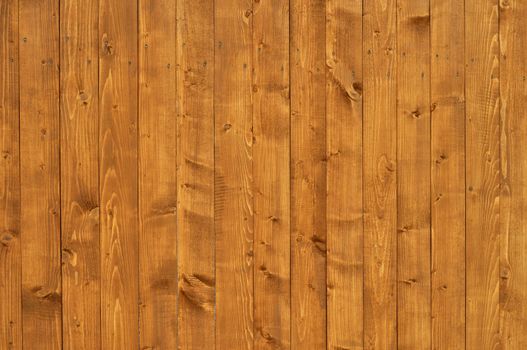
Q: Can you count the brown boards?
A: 15